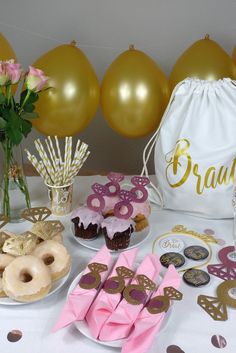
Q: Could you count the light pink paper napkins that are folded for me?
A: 4